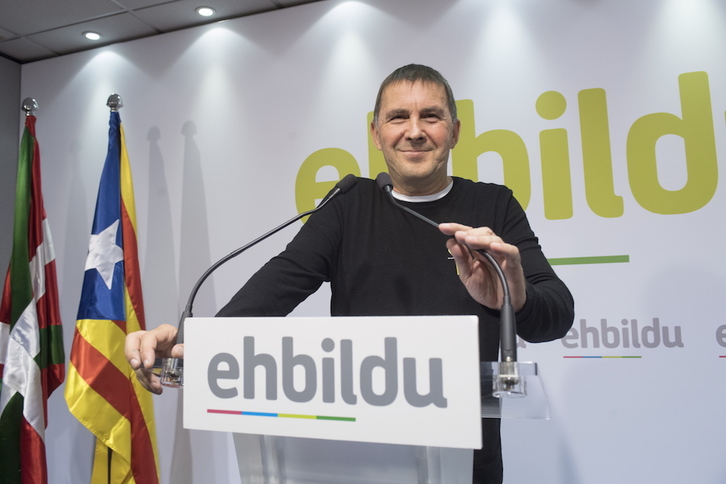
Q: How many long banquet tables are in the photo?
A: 0